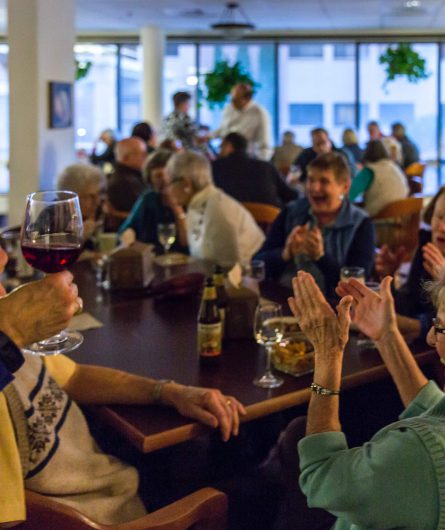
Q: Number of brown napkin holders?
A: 2